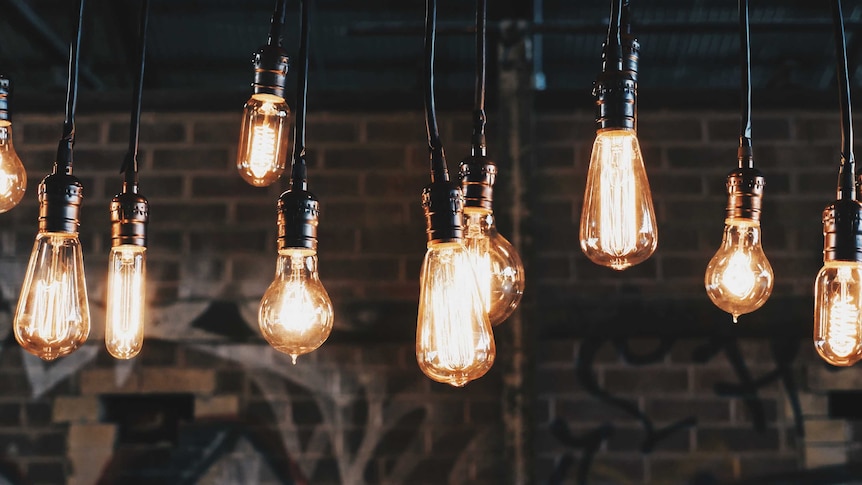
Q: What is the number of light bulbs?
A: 10